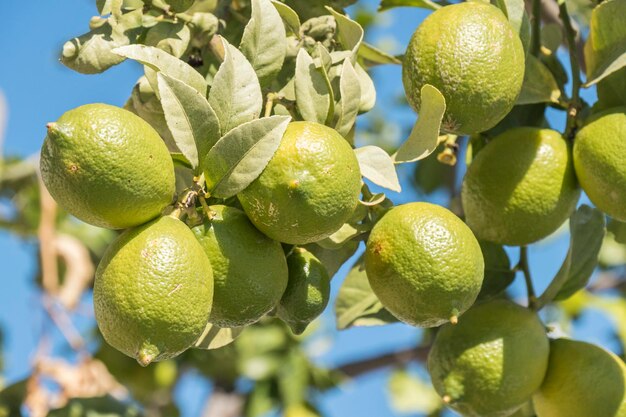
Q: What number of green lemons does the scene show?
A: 11